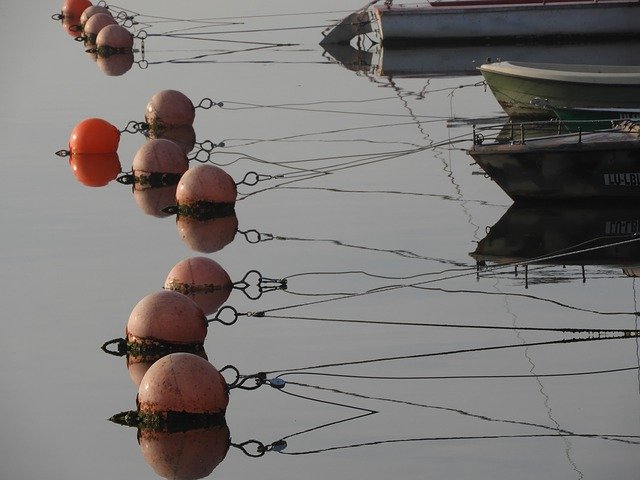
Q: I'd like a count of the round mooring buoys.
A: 11